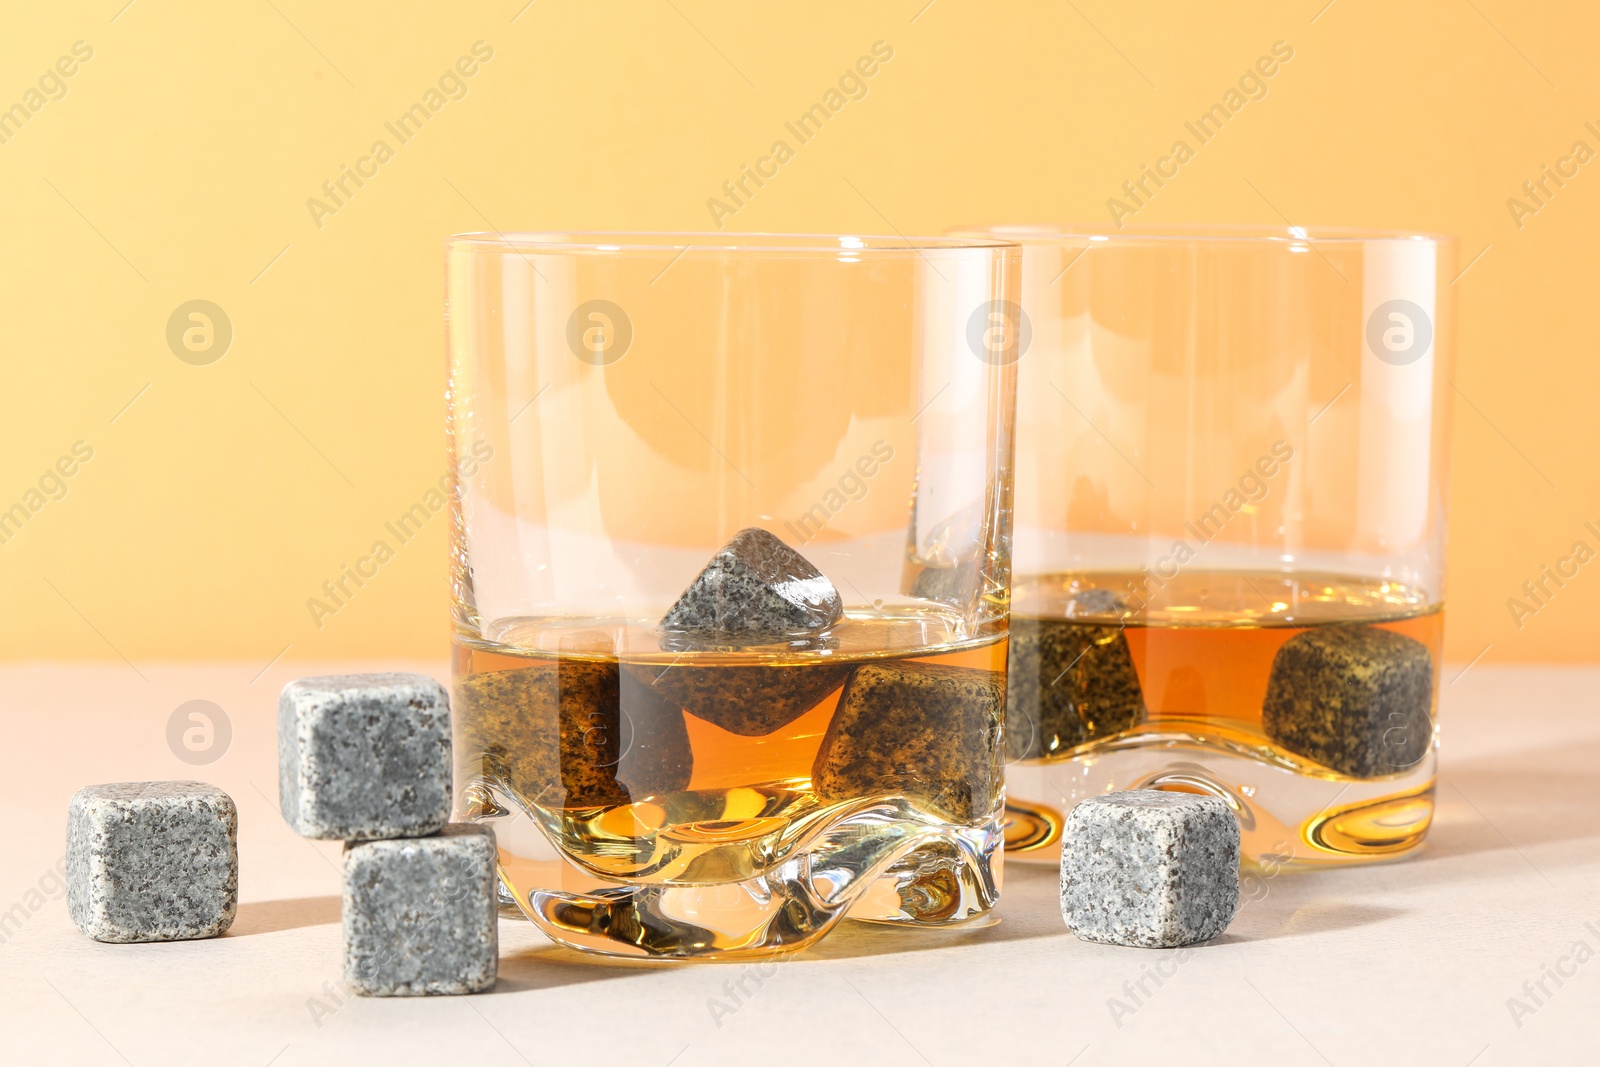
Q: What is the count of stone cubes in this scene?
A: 9